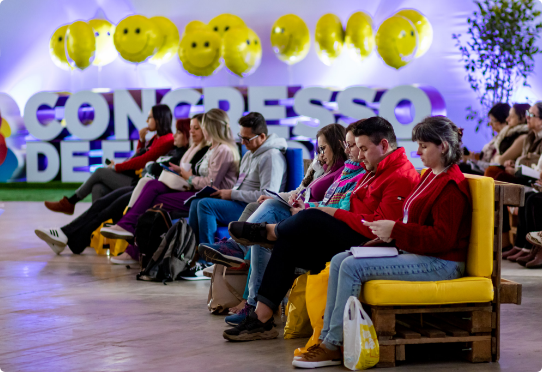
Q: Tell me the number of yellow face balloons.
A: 14